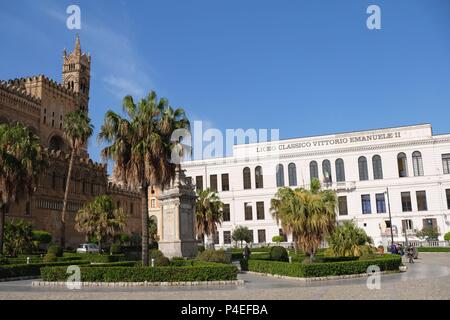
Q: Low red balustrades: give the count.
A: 0